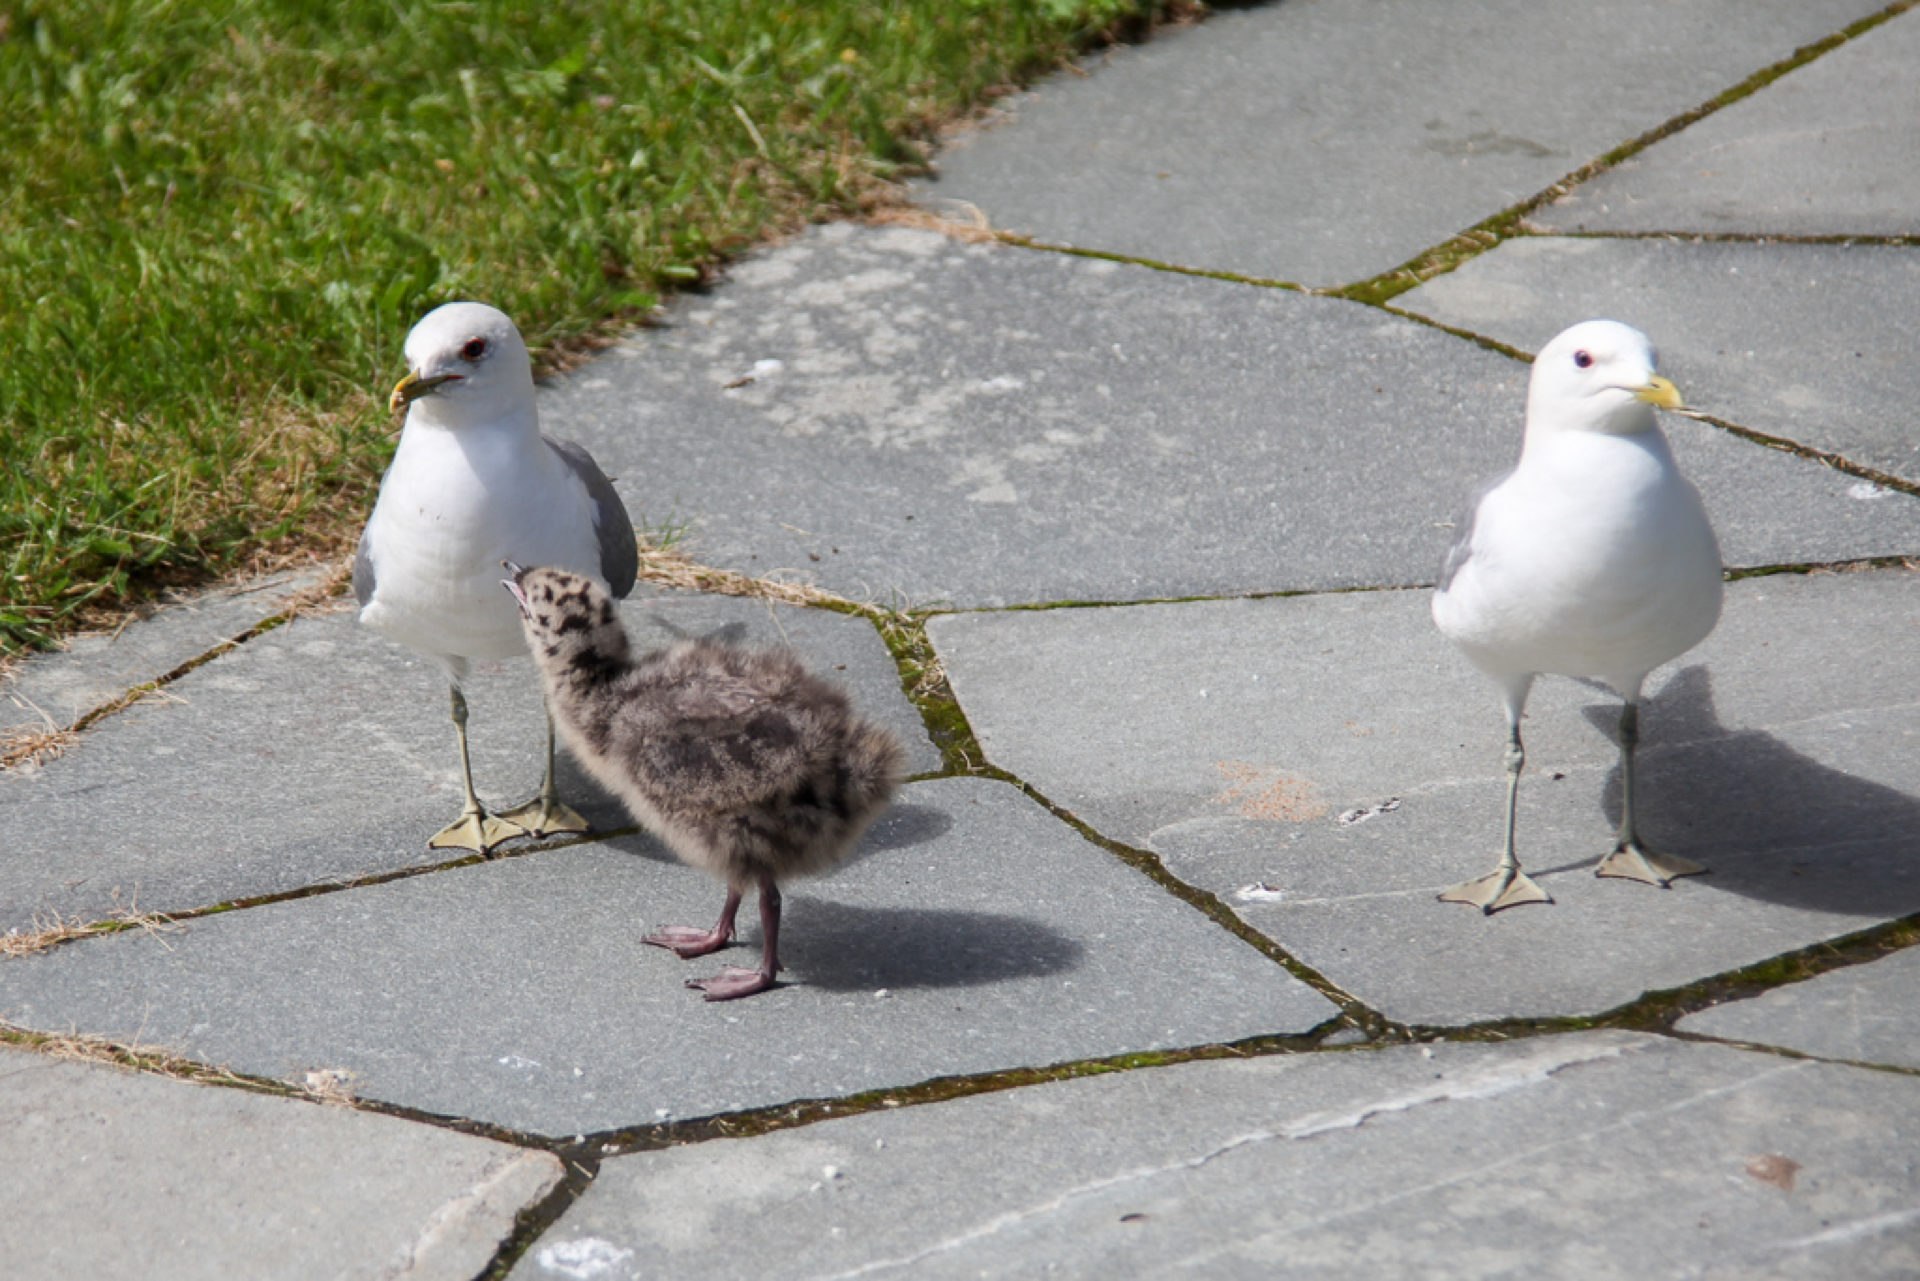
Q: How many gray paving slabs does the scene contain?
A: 11